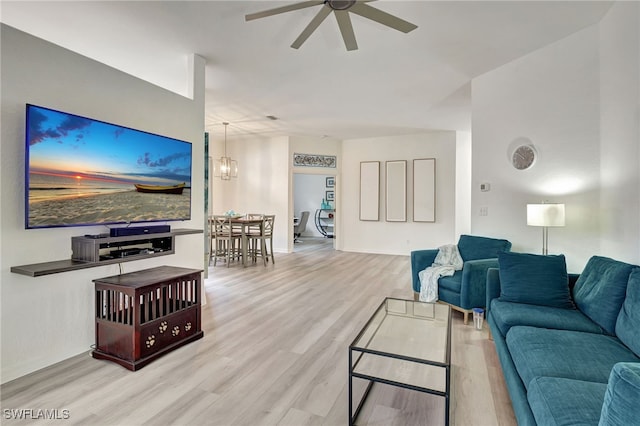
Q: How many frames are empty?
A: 3